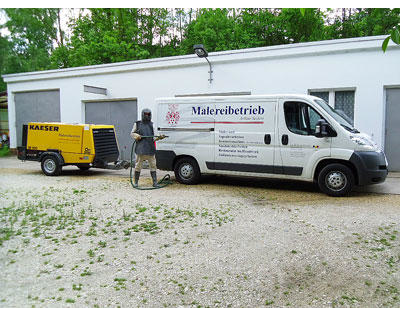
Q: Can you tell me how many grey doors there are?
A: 3